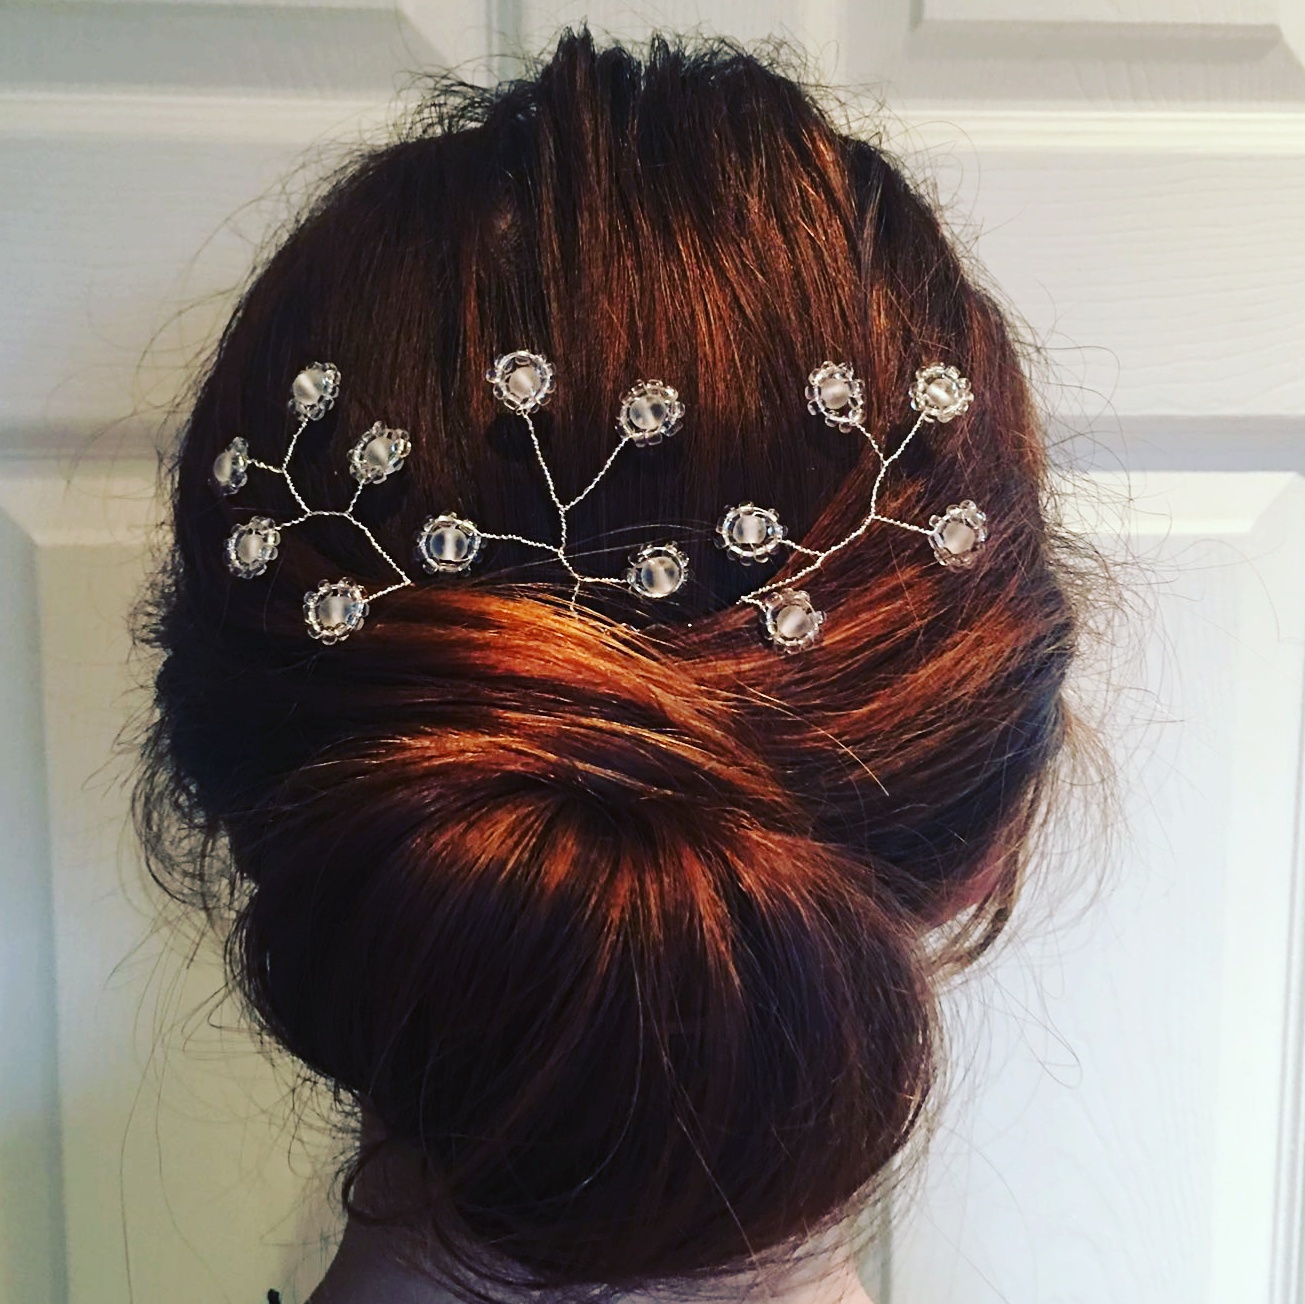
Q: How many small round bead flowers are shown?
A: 14